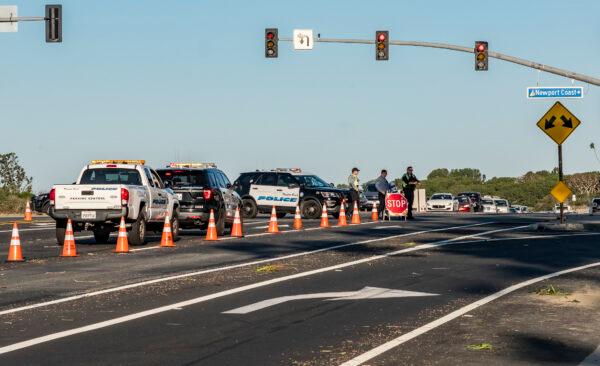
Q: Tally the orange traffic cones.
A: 13